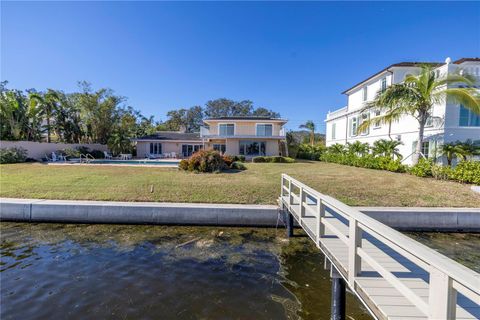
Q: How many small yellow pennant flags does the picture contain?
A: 0